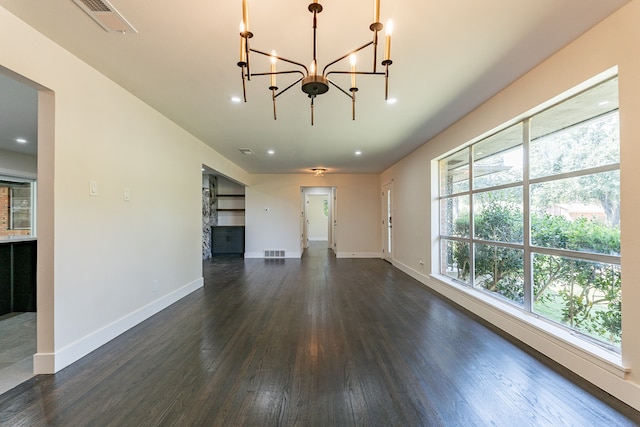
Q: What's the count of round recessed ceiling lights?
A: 5